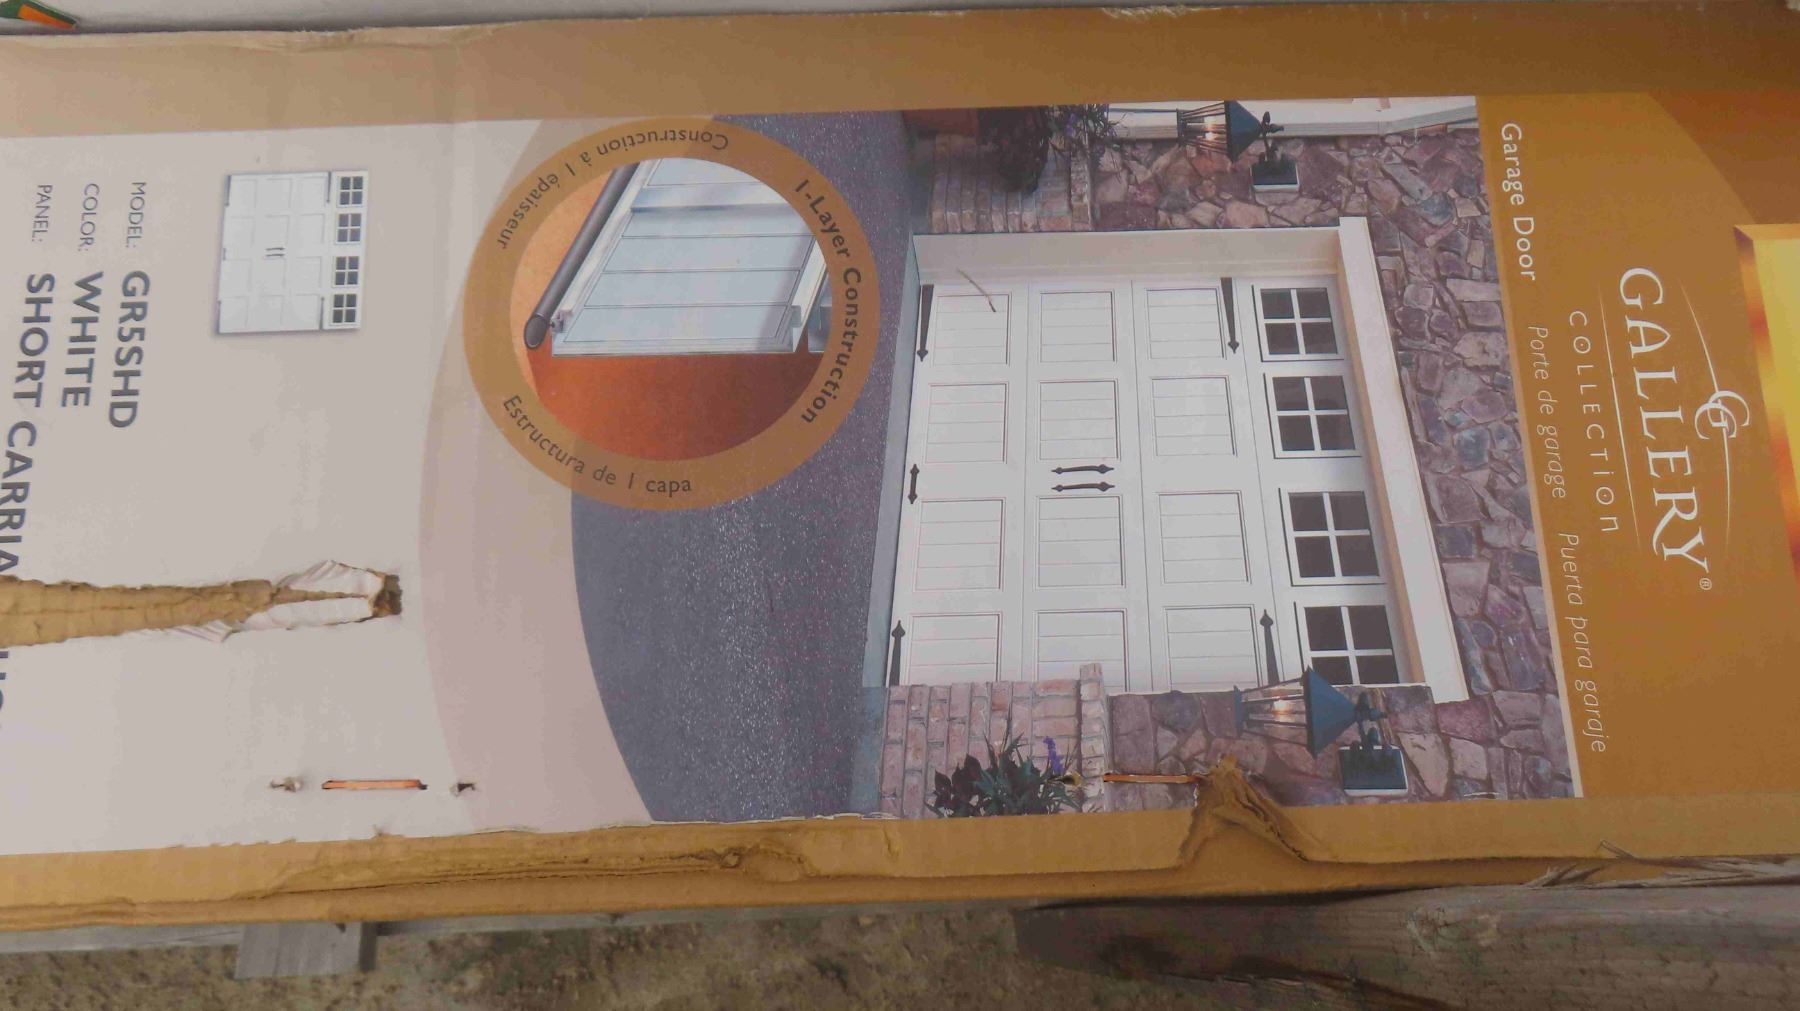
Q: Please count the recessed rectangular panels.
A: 12